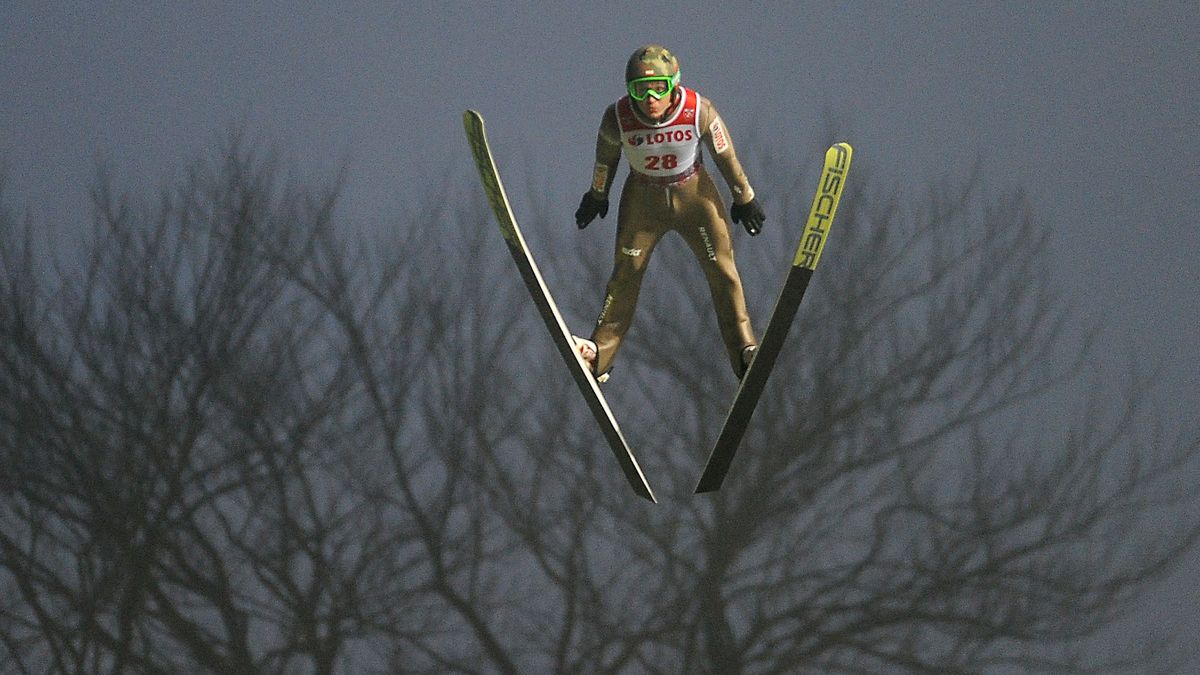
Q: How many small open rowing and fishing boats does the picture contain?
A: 0